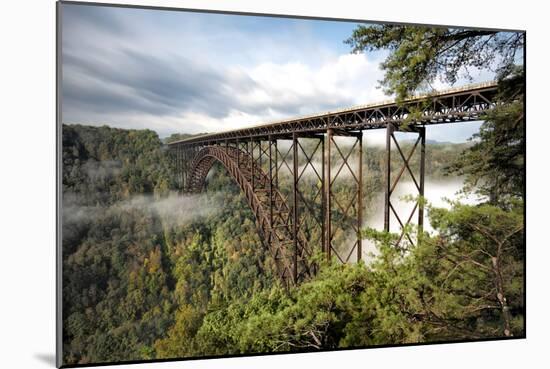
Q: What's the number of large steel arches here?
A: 1